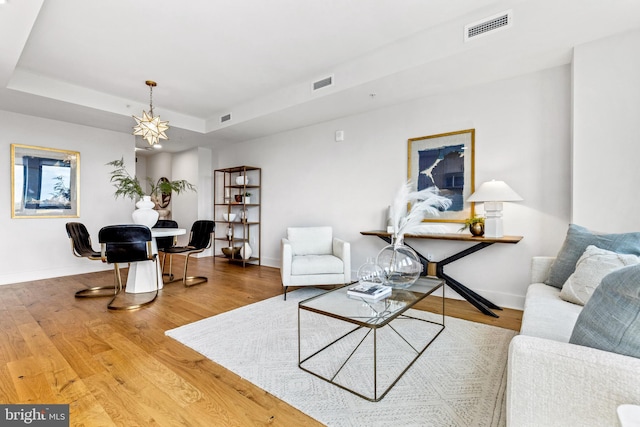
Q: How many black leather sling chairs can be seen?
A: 4